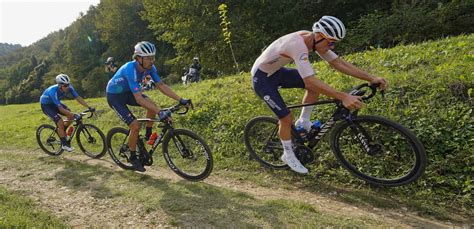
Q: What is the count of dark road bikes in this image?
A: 3